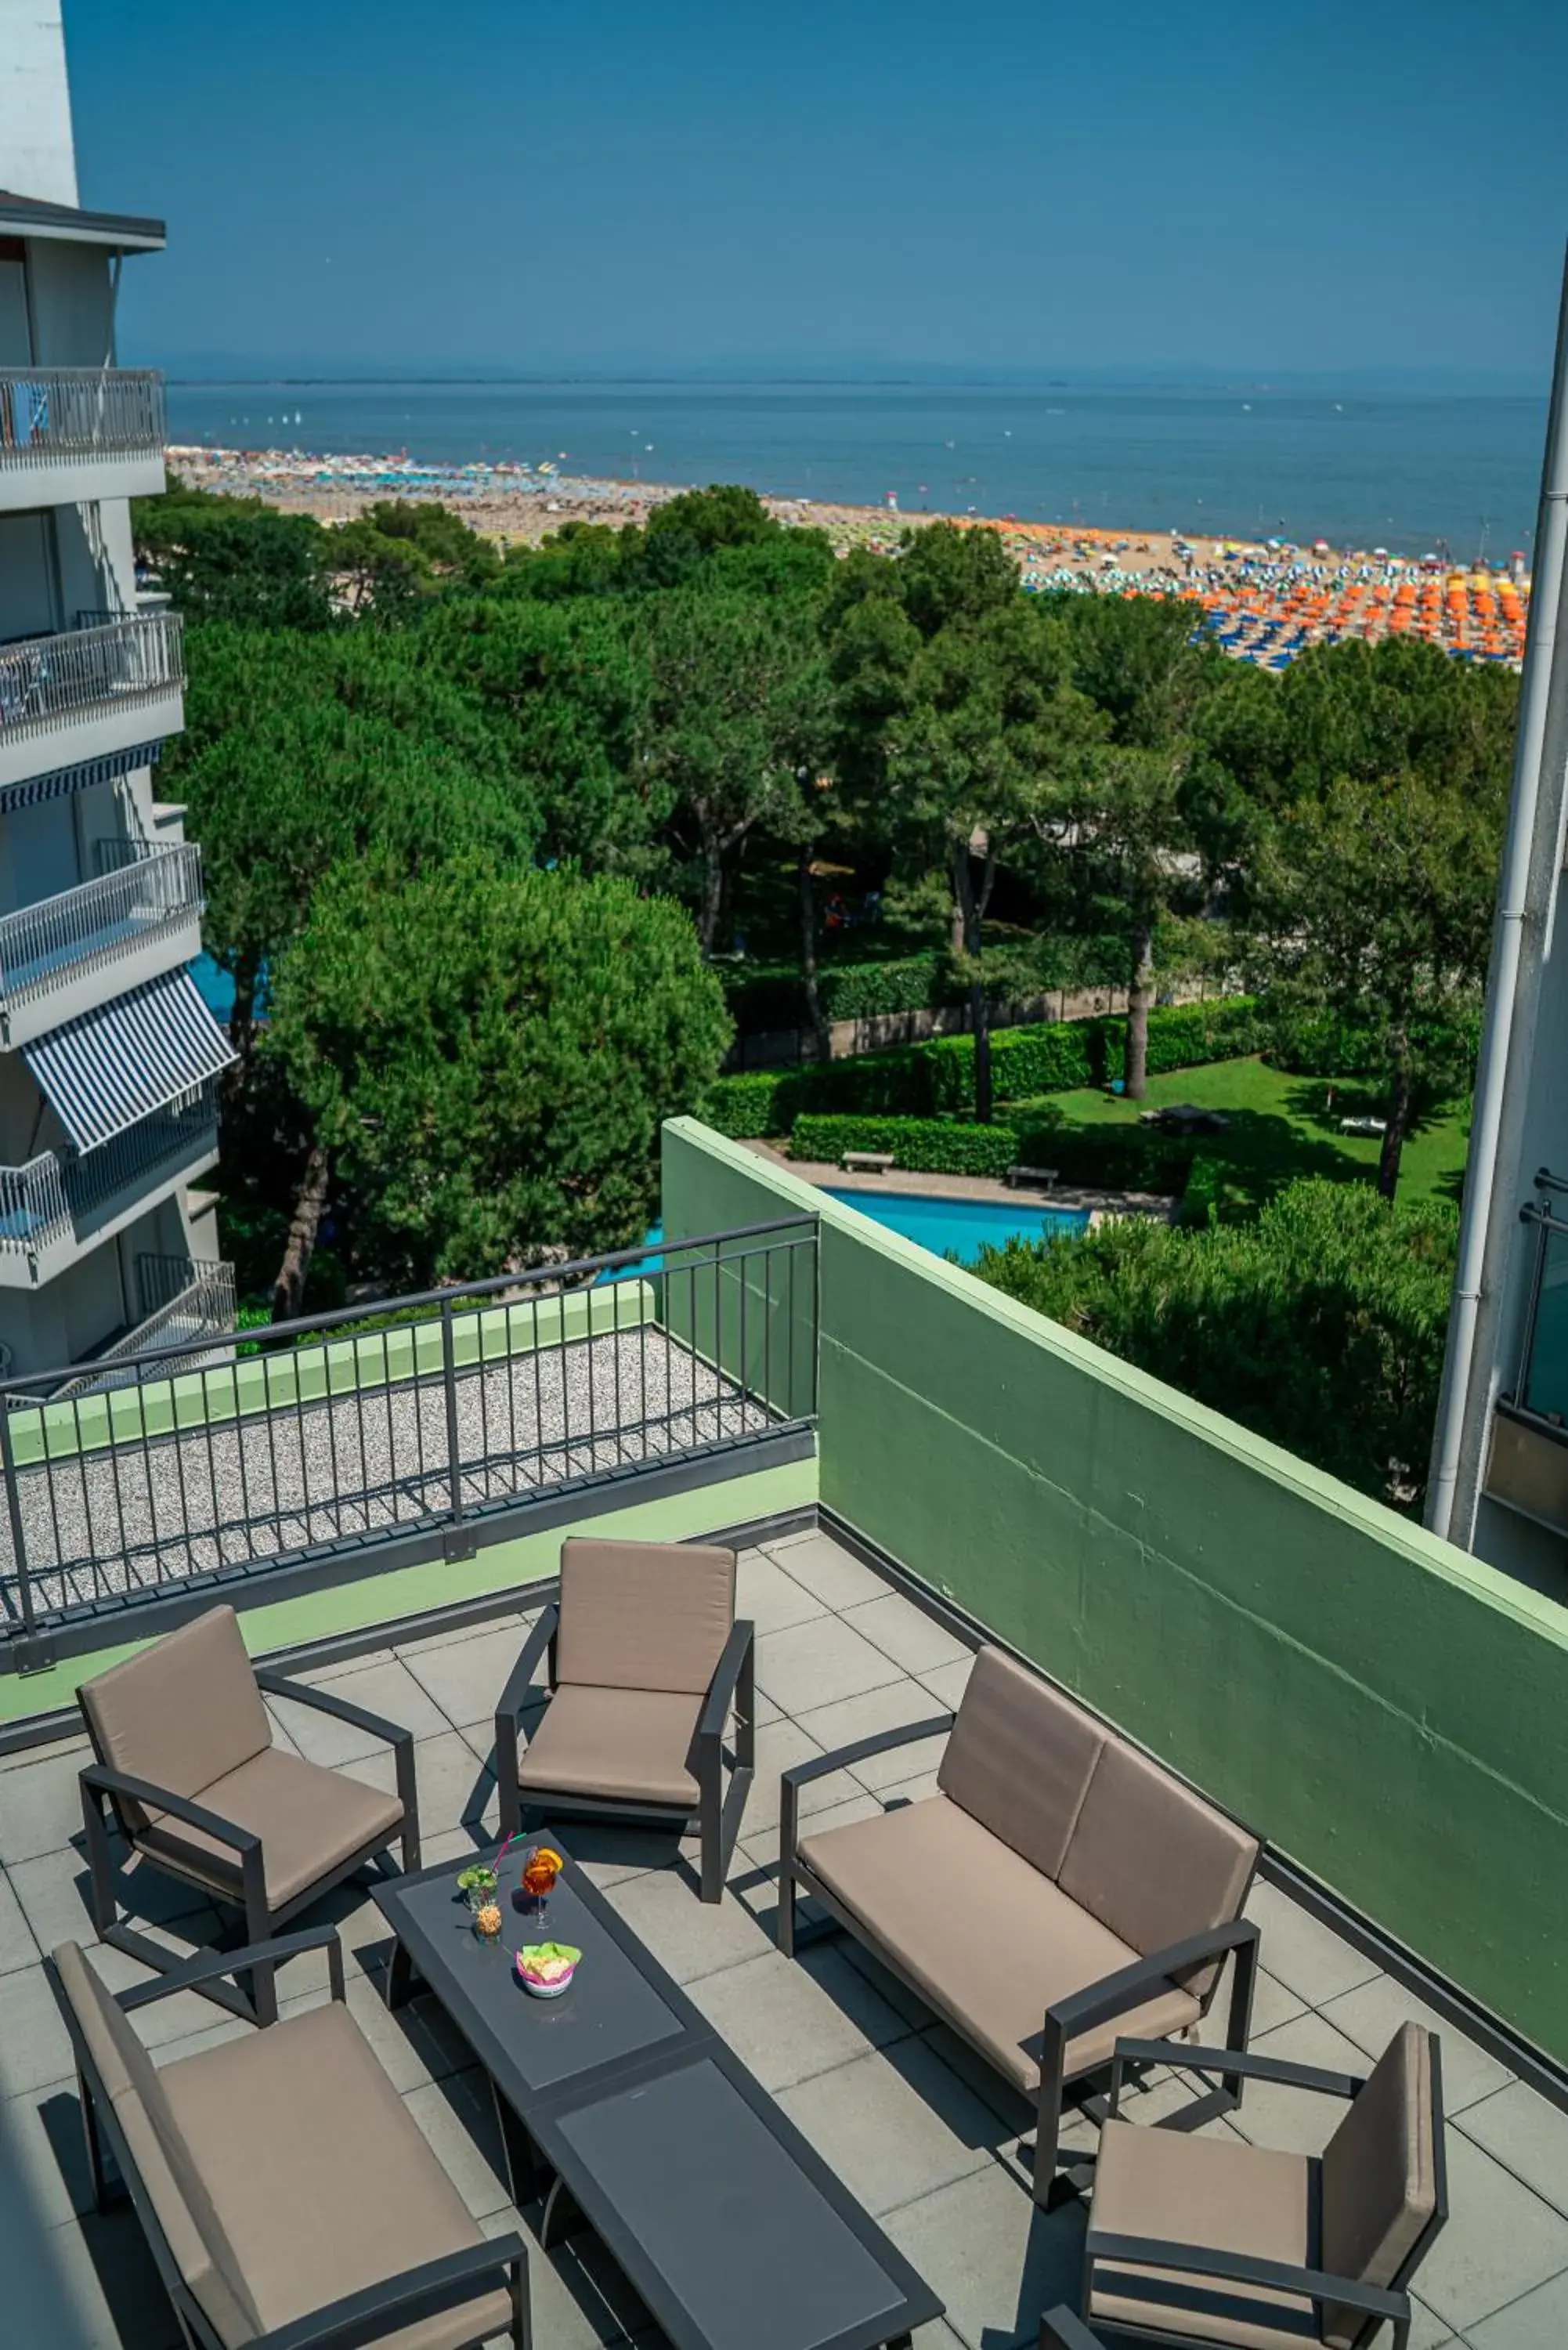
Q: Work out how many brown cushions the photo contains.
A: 12